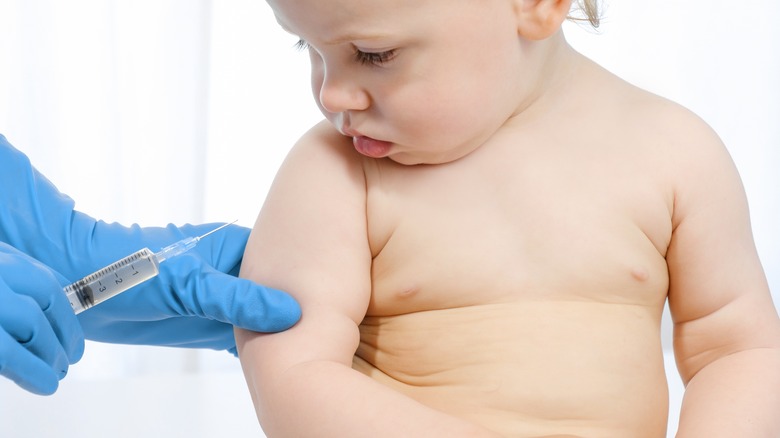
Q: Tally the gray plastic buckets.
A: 0